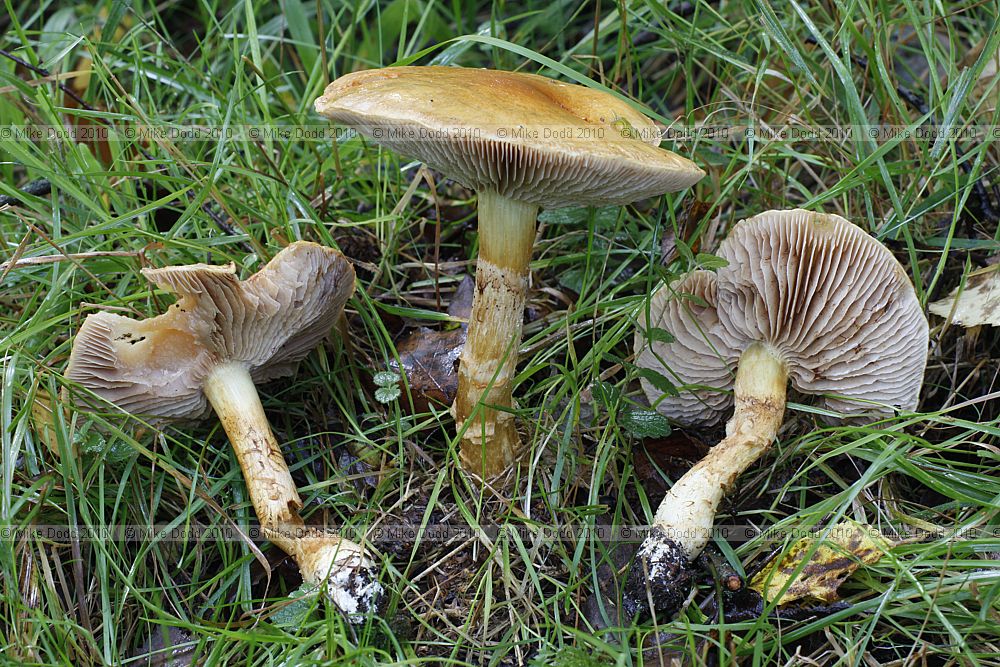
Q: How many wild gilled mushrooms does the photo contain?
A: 3